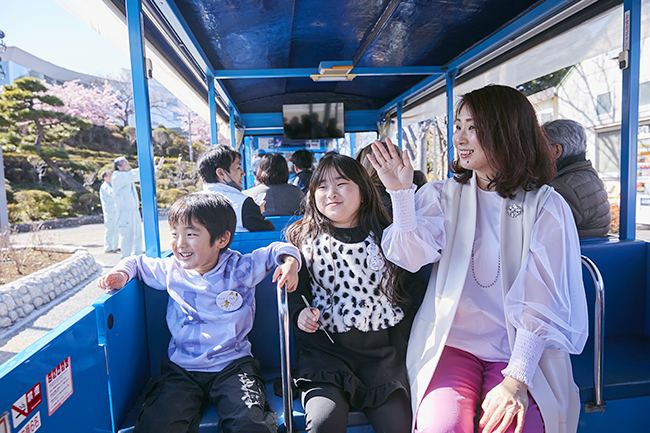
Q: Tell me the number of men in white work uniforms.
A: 2